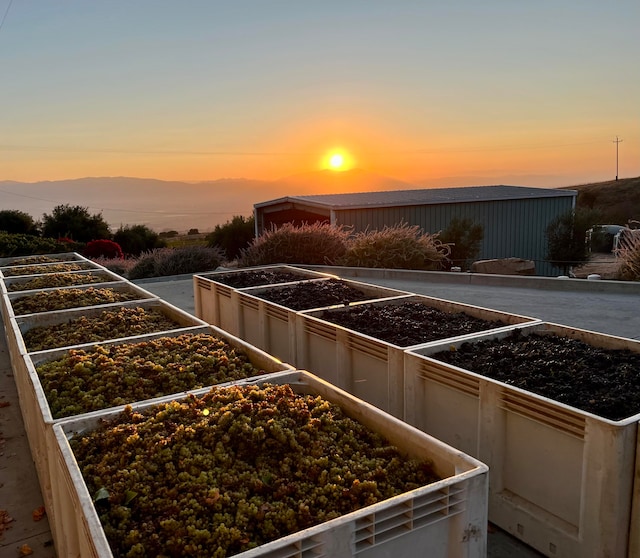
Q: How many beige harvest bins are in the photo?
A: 11